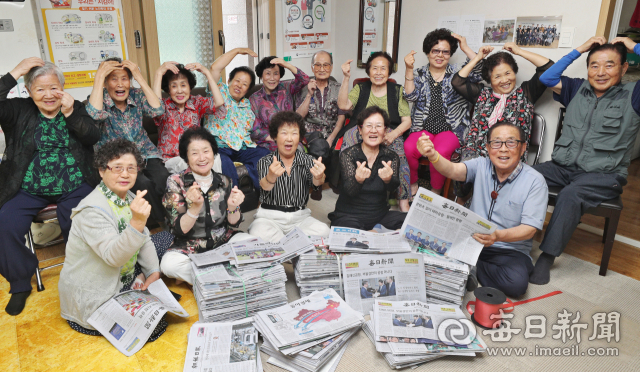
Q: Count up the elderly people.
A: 15